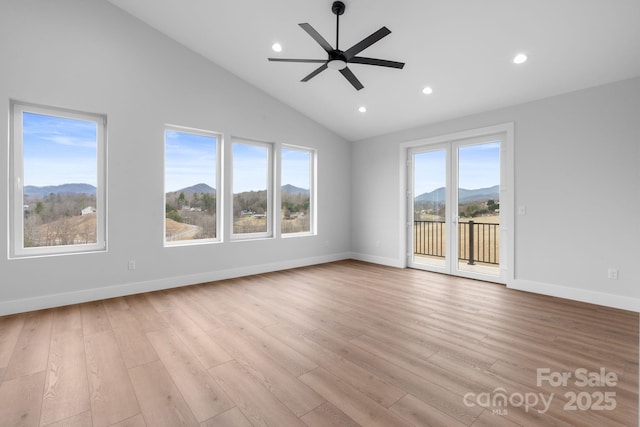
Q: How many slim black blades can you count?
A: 6